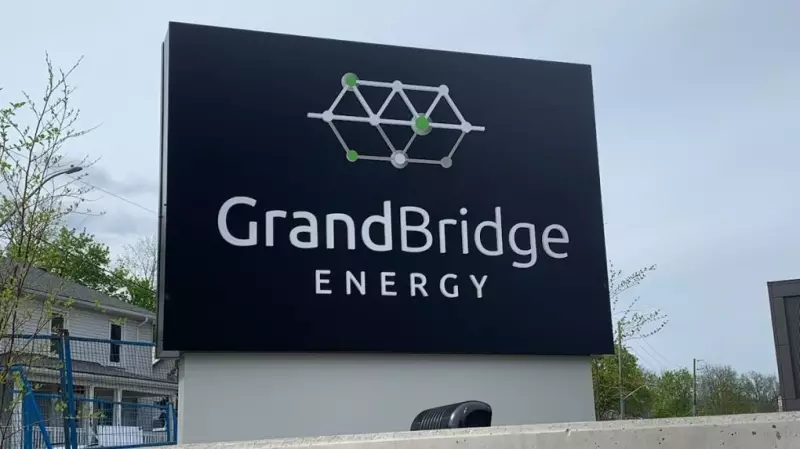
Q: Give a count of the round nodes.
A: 10